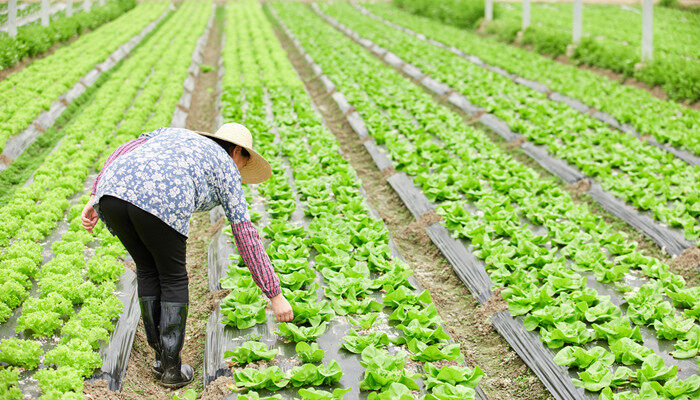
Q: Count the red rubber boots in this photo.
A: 0